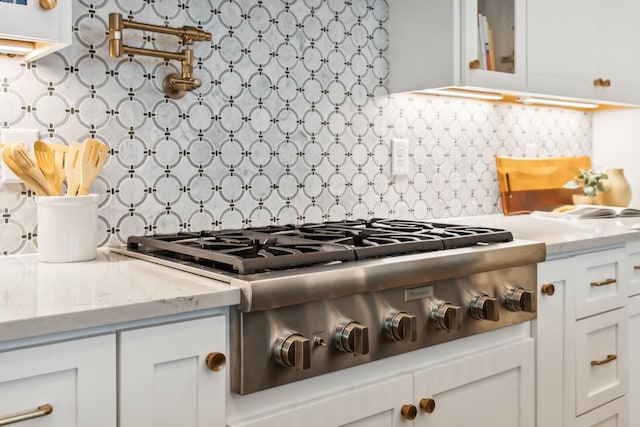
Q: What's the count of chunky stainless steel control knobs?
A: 6